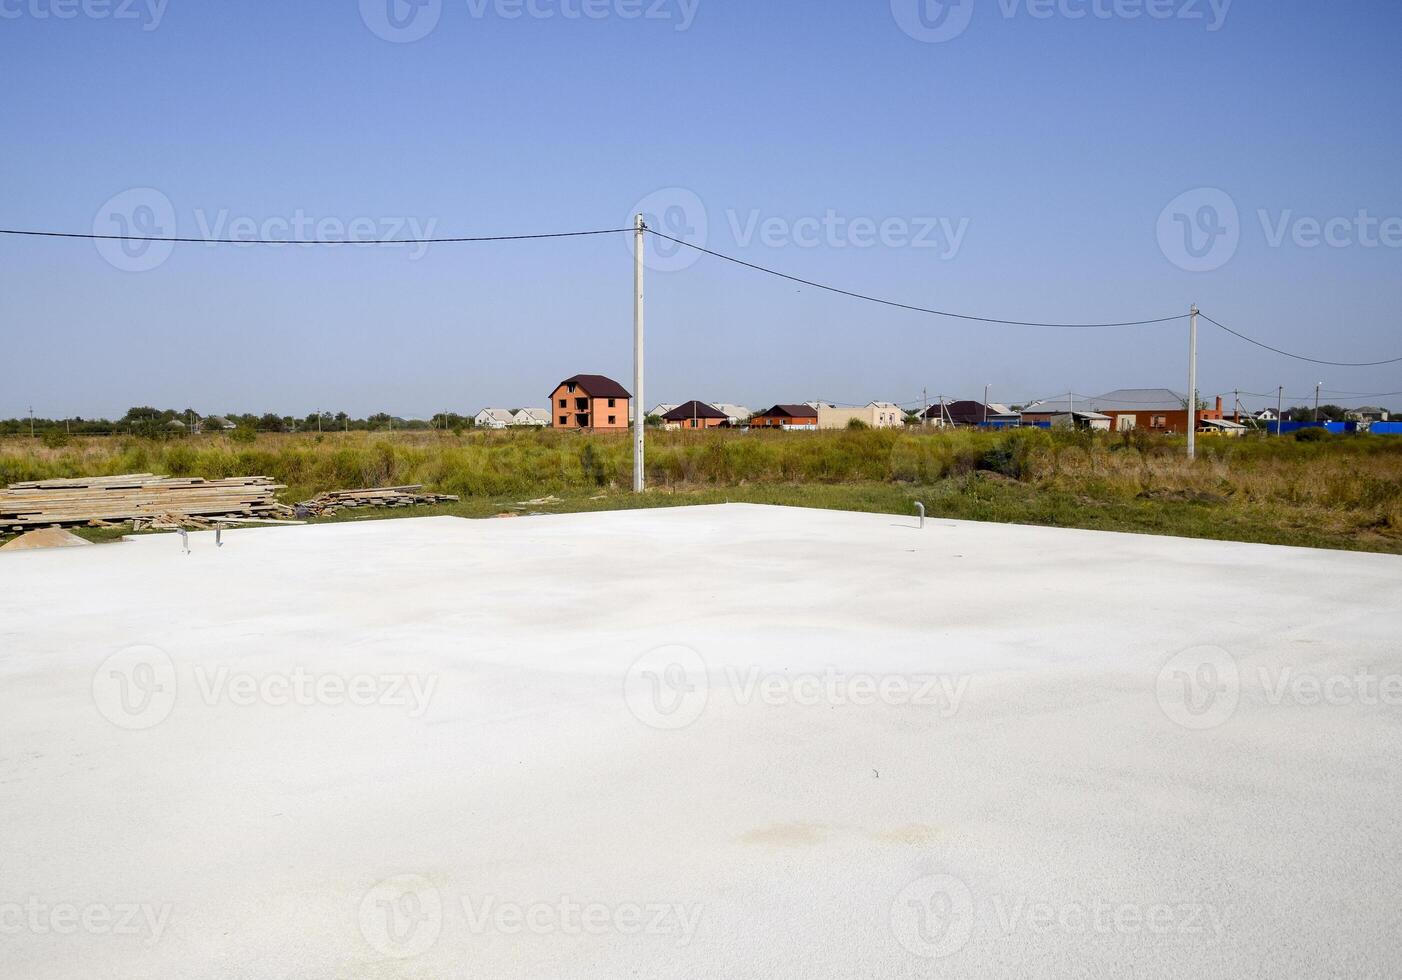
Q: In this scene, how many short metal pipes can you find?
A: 3